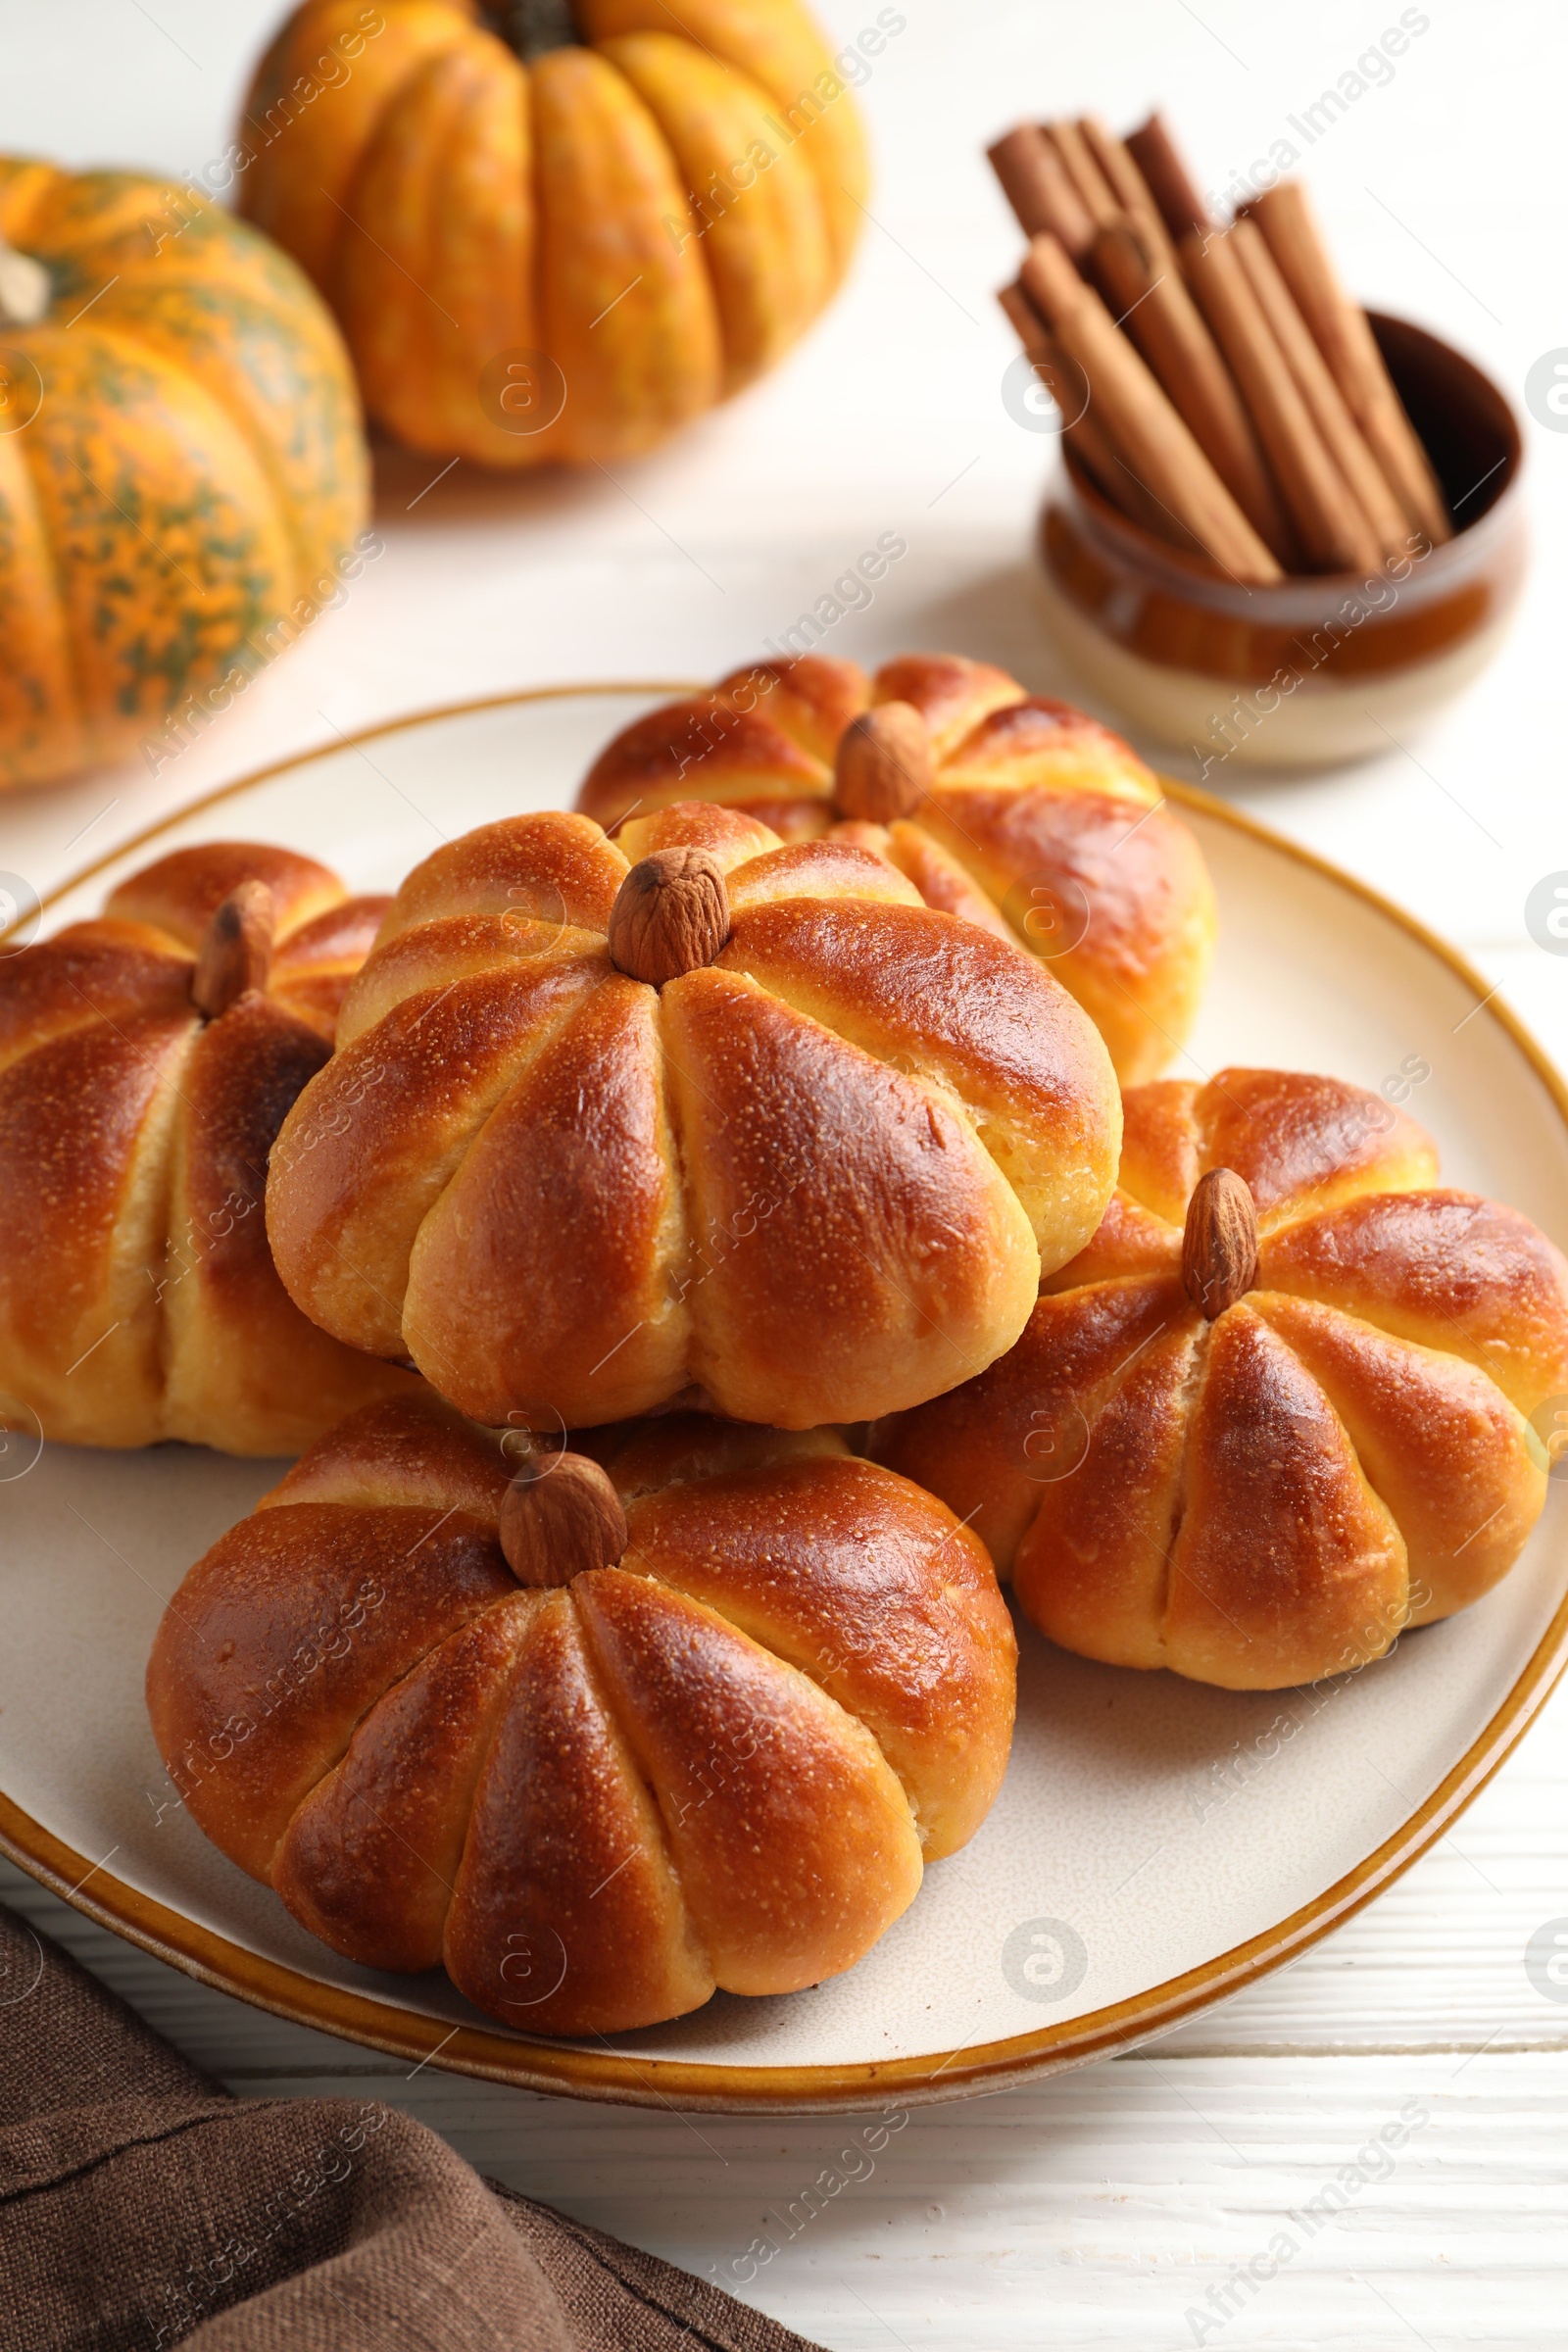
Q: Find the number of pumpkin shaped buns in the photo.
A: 5